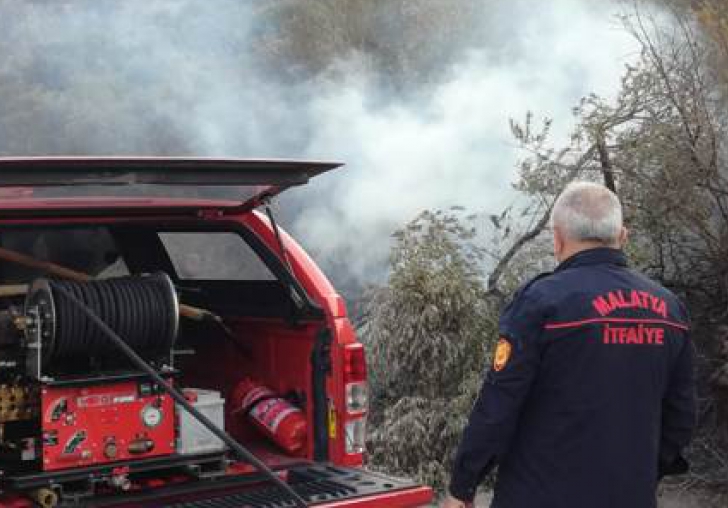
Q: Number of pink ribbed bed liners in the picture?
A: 0